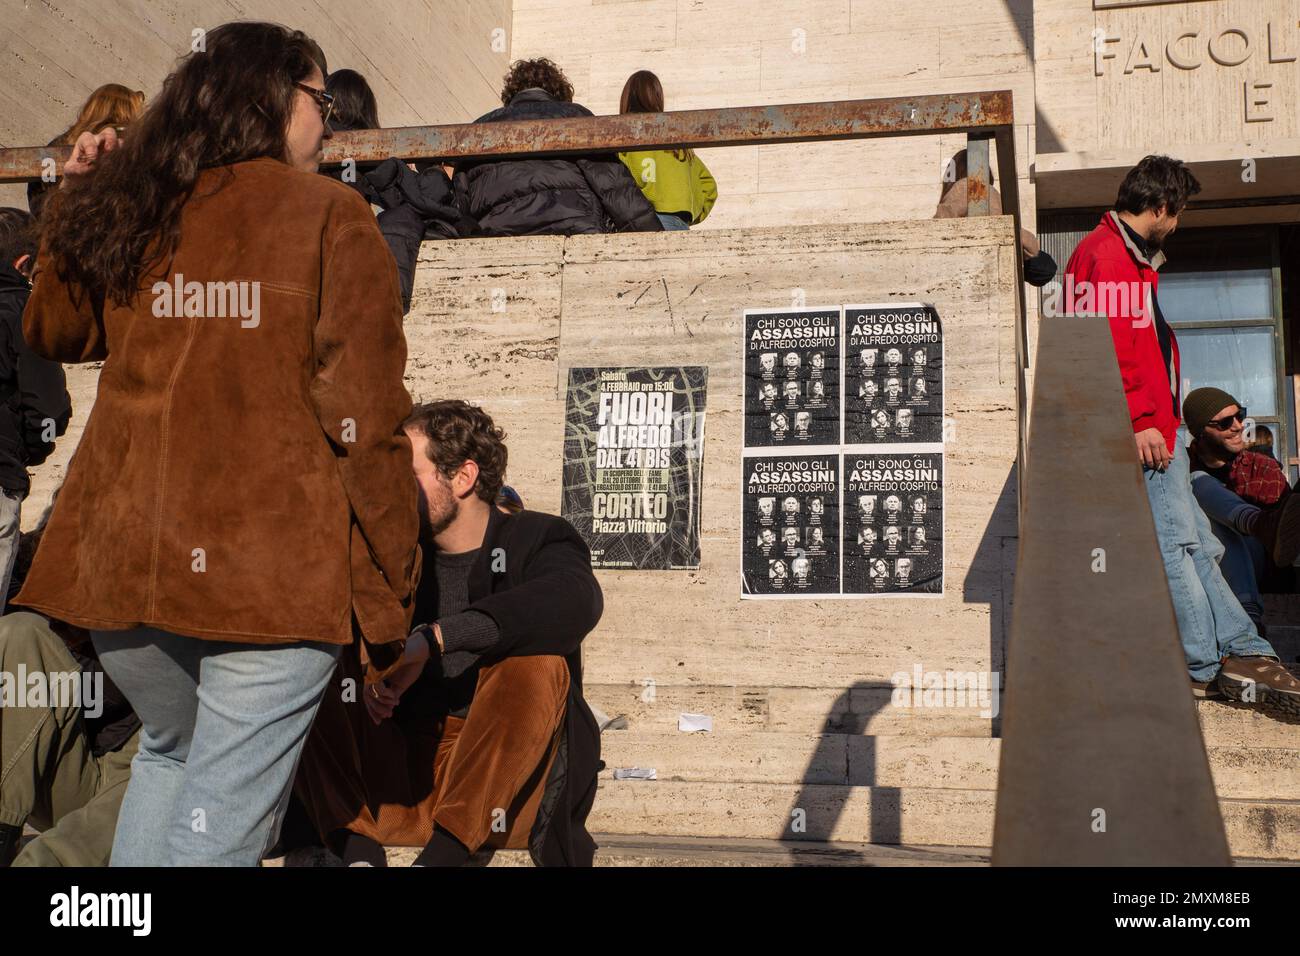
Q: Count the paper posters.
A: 5